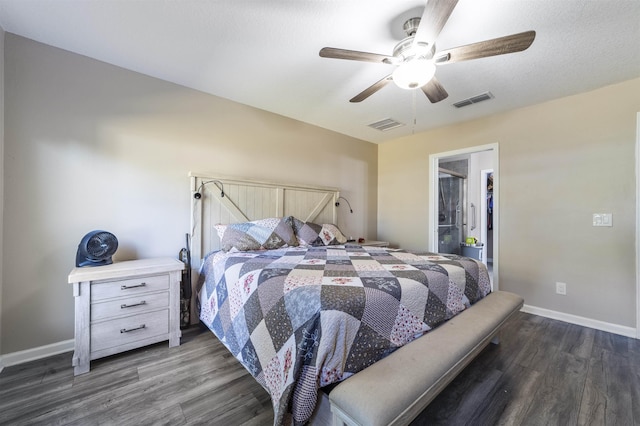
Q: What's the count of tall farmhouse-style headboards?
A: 1